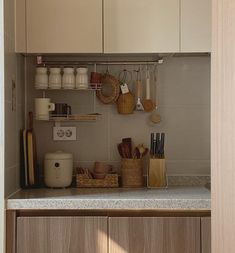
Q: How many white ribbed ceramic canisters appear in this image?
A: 4